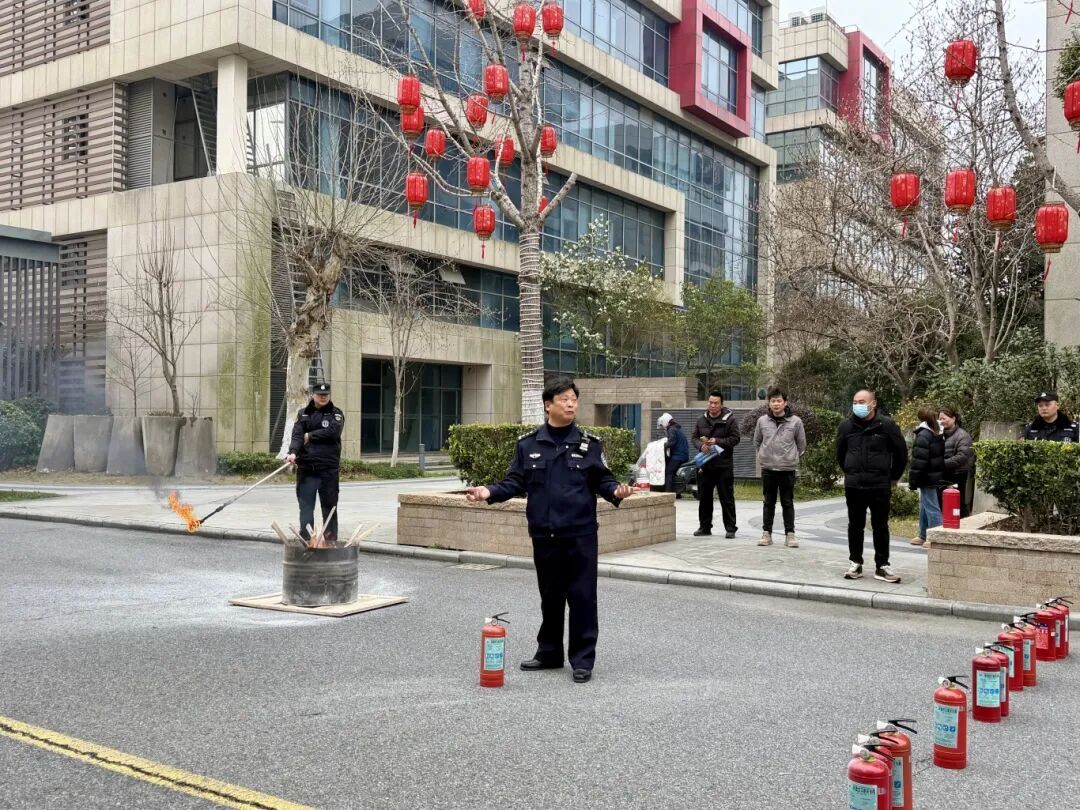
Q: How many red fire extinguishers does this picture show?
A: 13